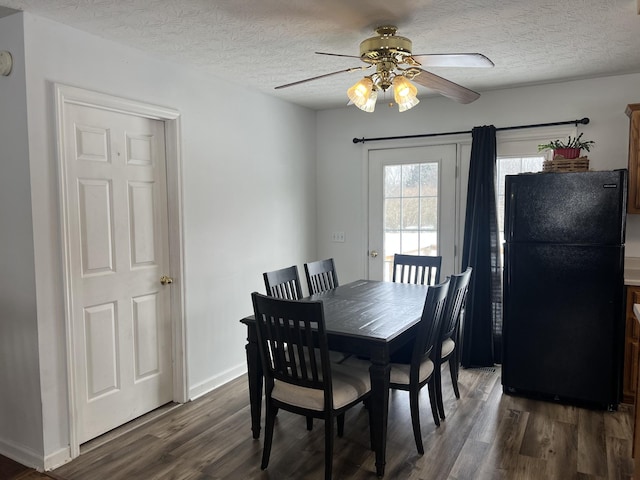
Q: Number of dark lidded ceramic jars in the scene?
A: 0